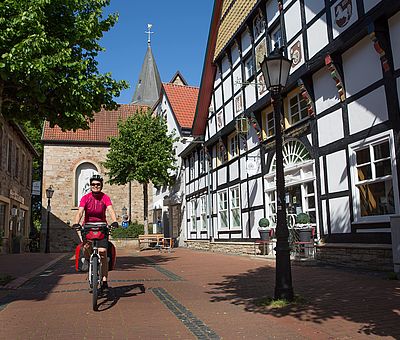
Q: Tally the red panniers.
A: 2